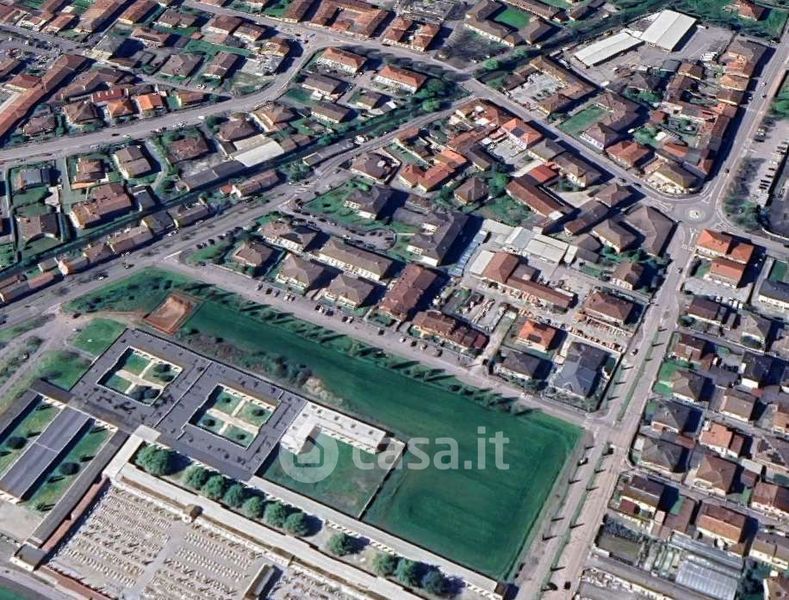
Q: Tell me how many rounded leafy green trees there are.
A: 11